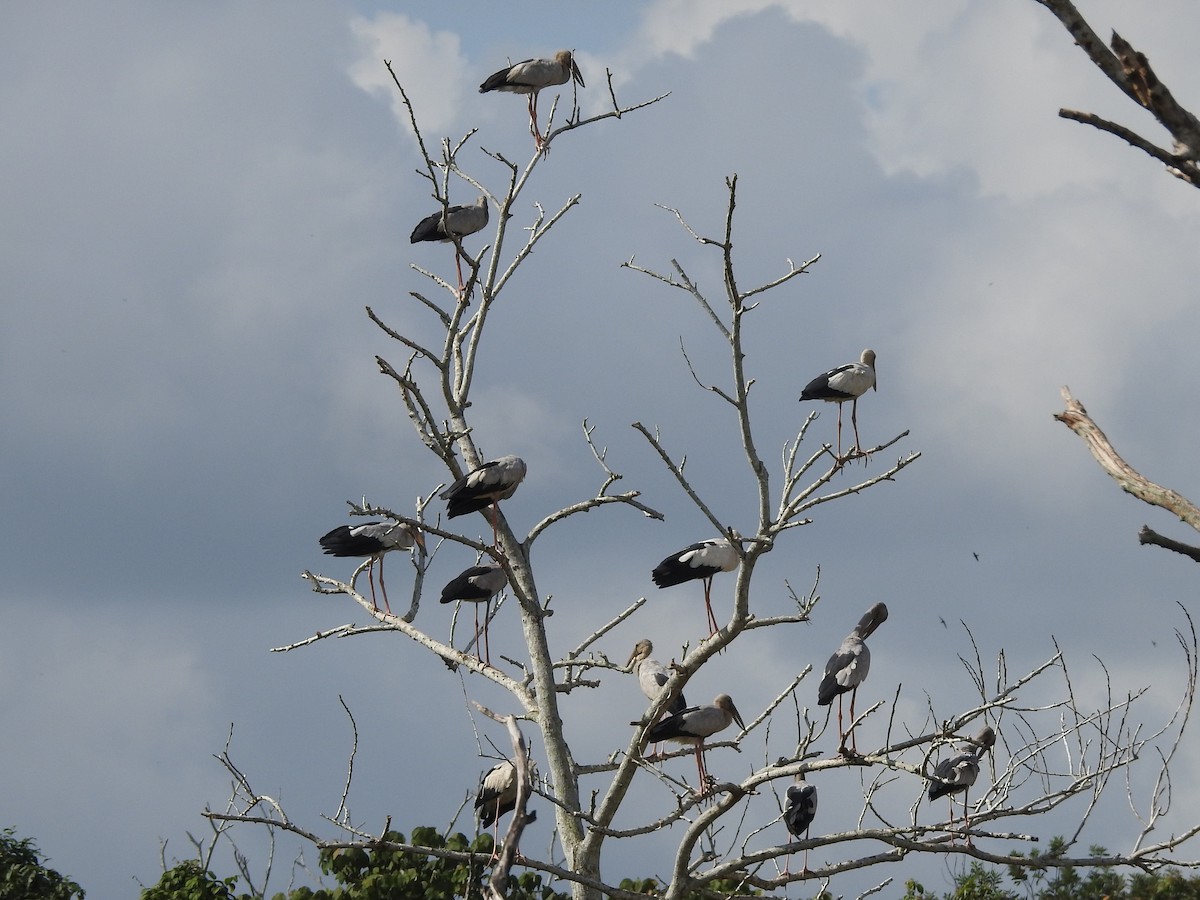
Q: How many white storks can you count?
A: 13